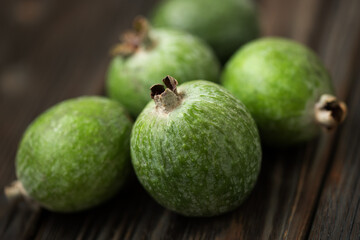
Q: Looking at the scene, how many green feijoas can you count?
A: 5